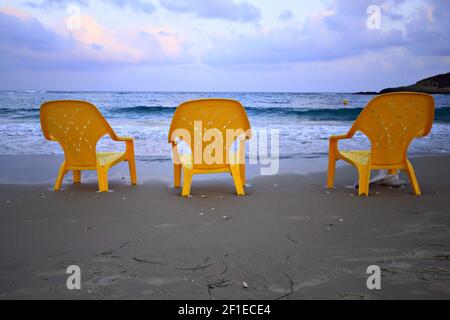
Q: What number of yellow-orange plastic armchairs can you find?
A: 3